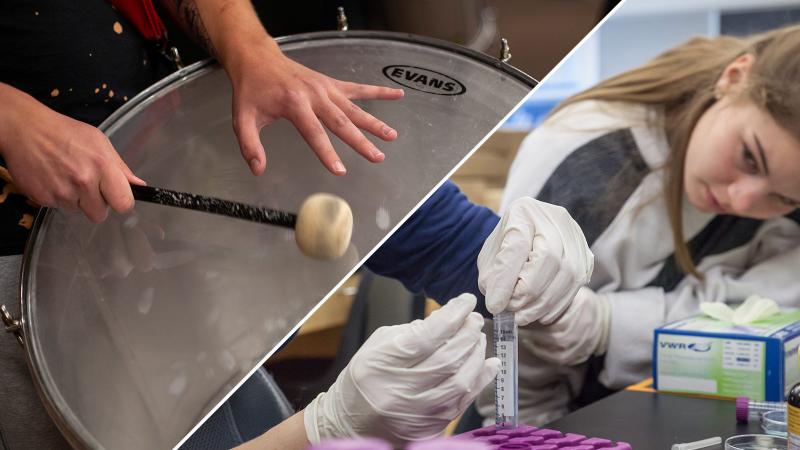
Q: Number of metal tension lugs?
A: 4